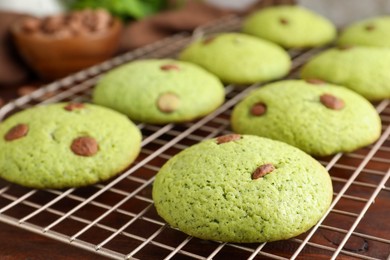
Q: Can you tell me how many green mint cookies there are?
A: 8